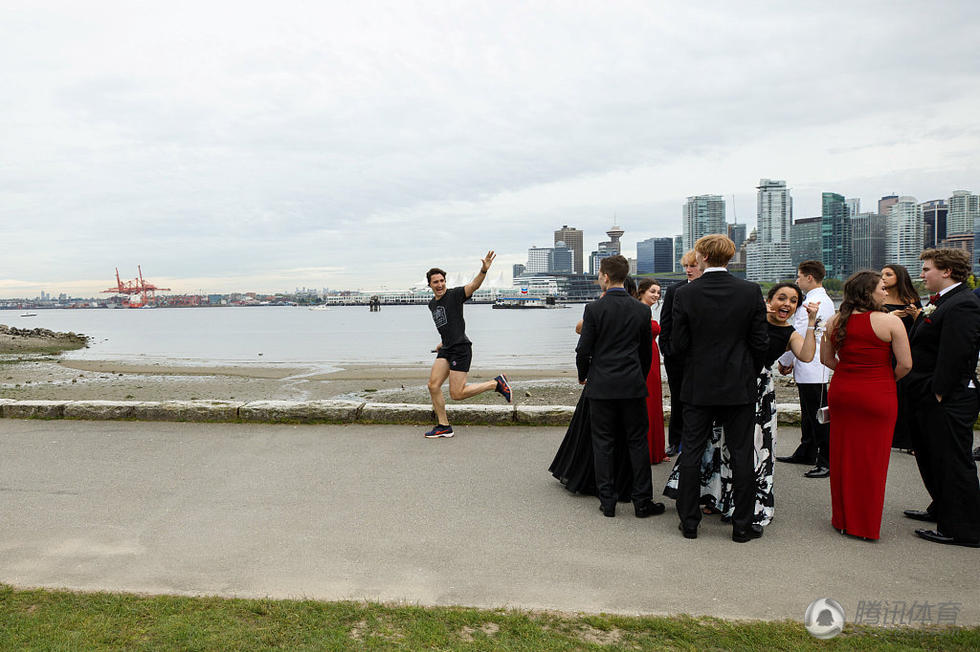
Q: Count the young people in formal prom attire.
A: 10